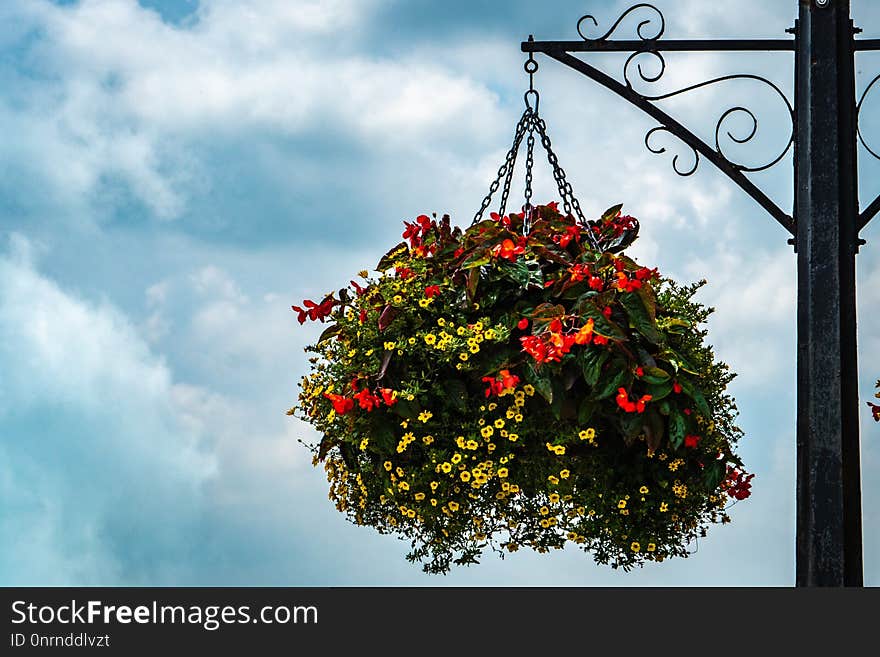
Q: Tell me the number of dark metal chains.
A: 5